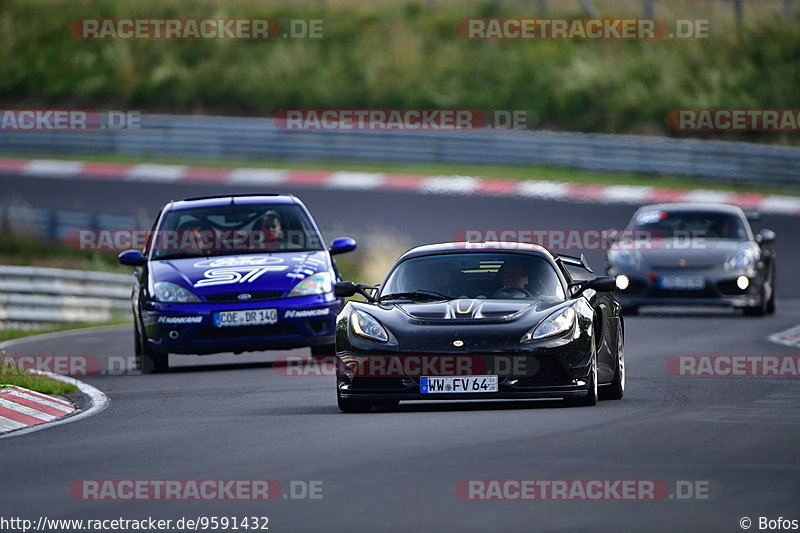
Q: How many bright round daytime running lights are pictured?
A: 2